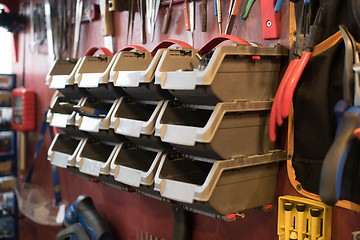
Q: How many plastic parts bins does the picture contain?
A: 12